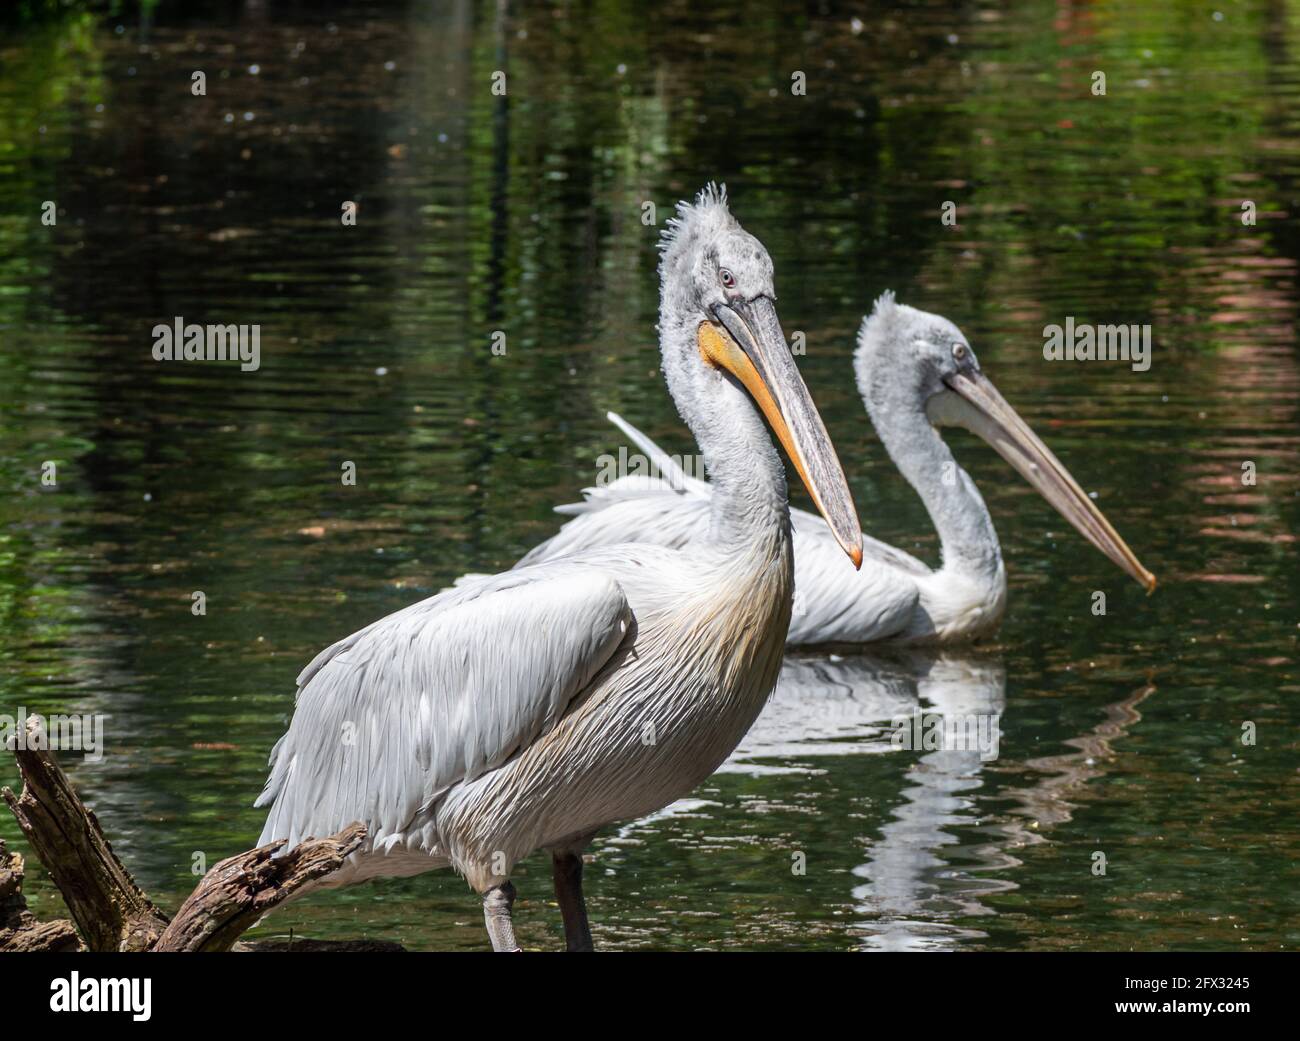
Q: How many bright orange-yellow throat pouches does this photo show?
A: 1